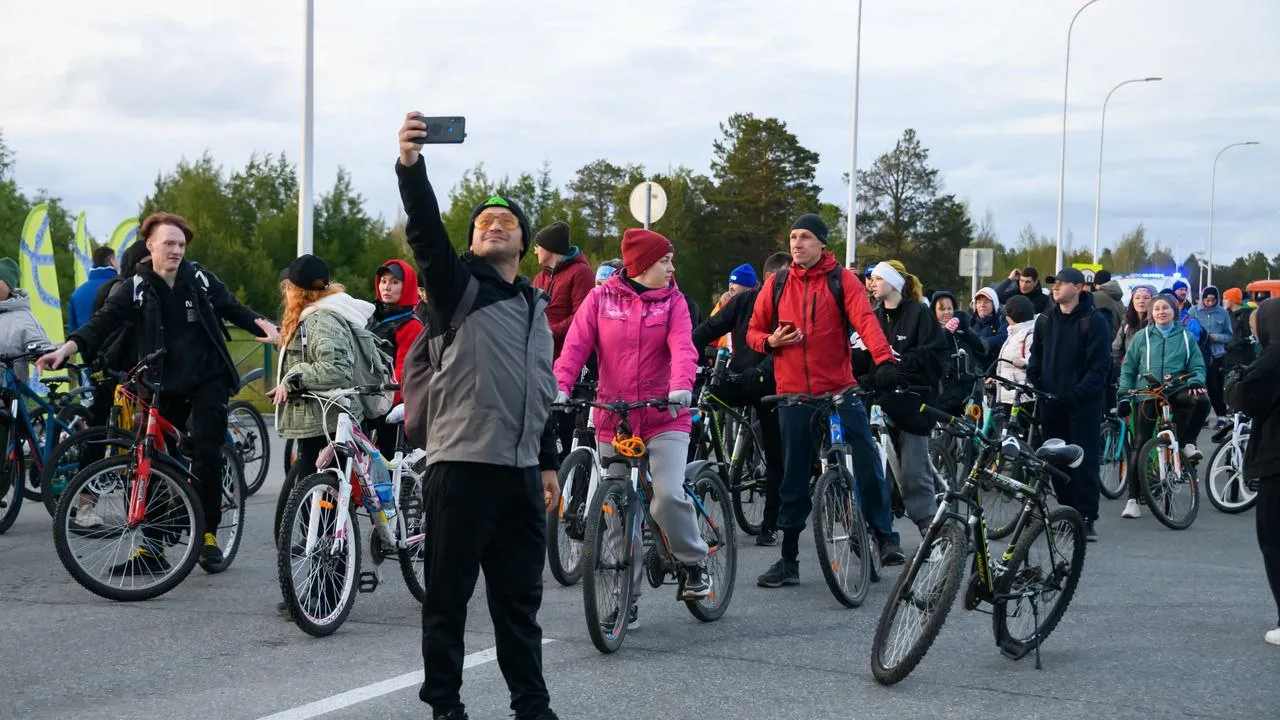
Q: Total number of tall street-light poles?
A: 5